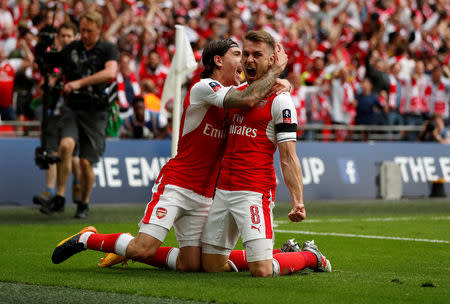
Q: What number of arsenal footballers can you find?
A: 2